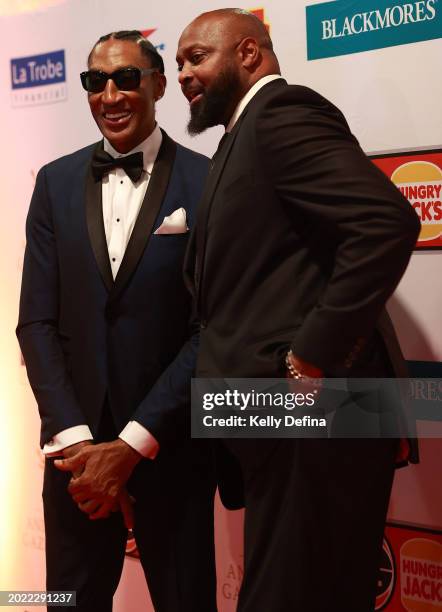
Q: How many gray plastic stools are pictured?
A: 0